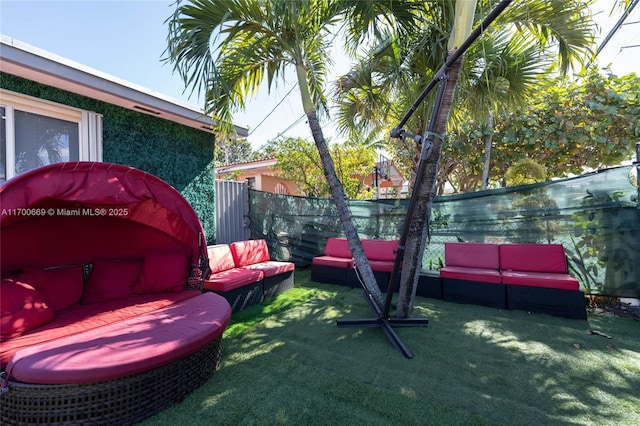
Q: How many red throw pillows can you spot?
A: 4